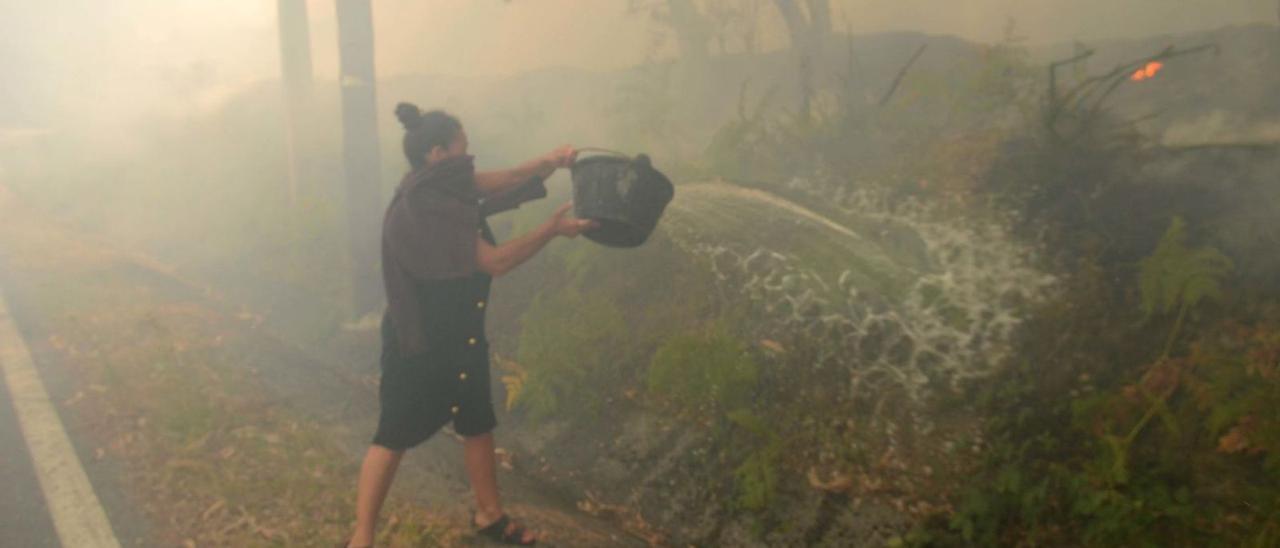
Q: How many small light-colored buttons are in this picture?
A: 4